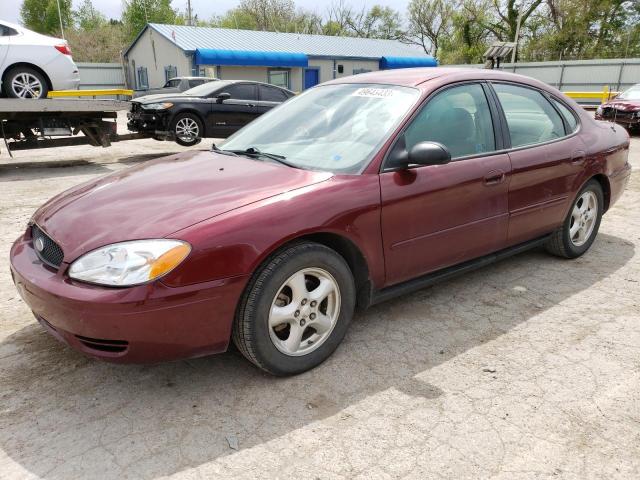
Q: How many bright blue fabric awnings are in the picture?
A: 2